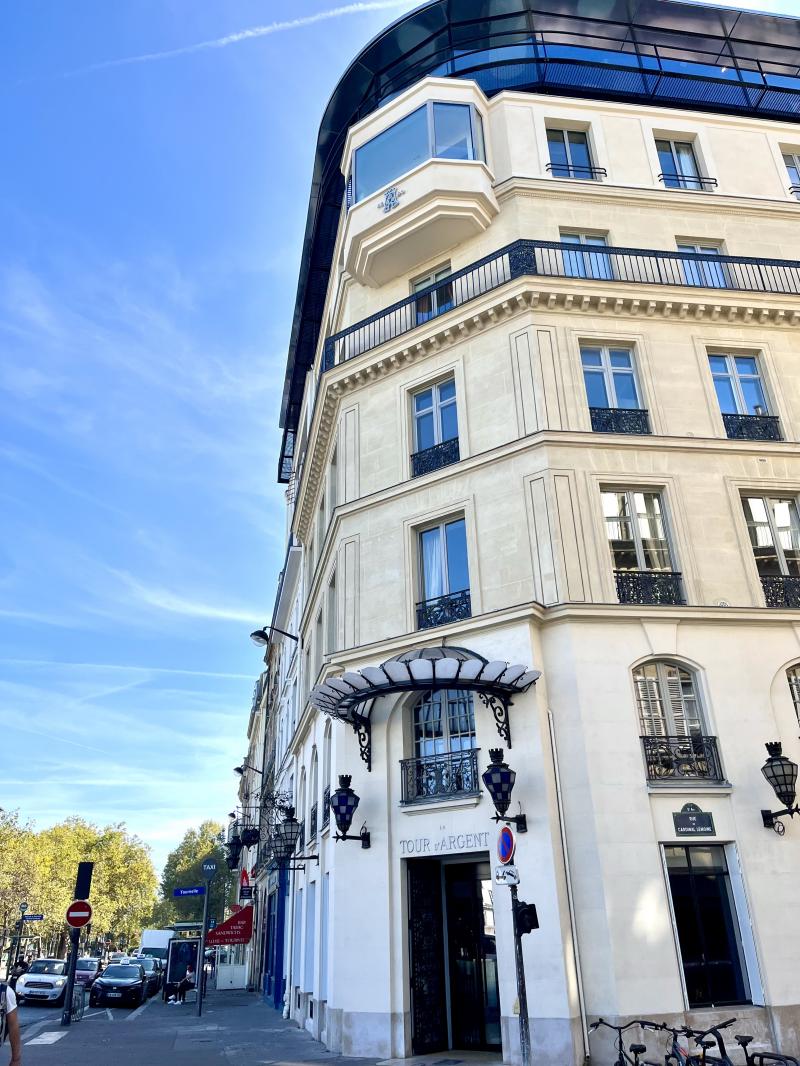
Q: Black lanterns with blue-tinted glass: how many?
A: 2